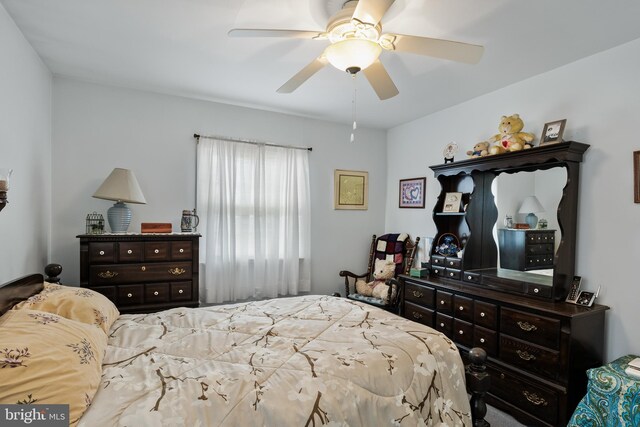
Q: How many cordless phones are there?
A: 1